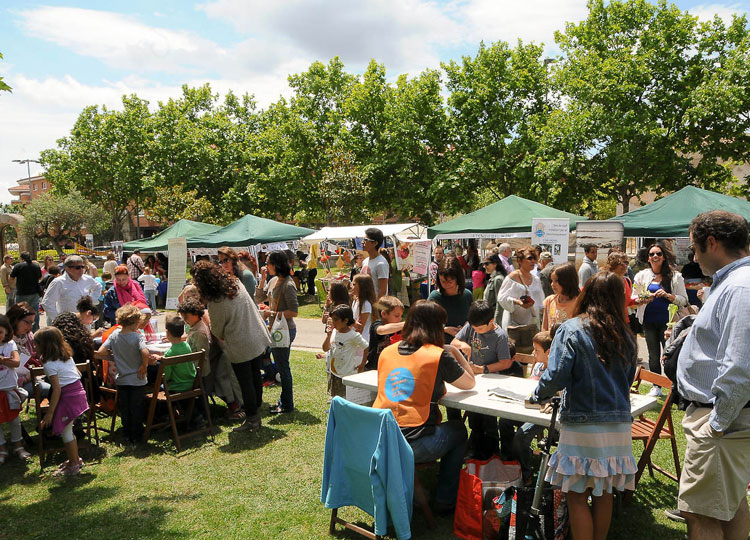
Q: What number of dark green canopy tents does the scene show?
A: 4